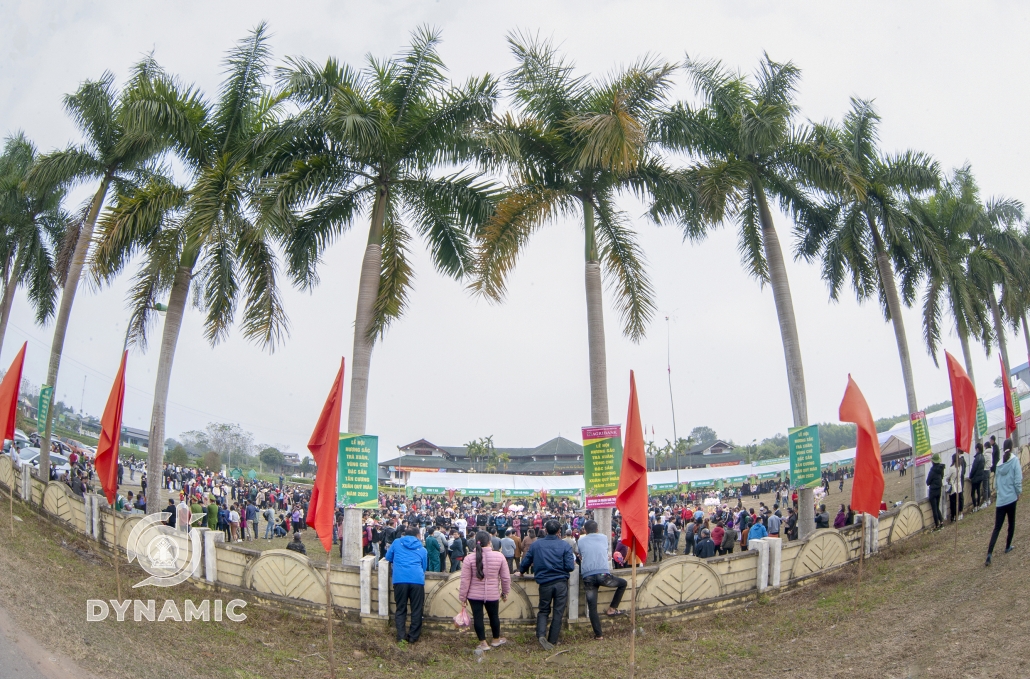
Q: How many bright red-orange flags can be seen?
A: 7